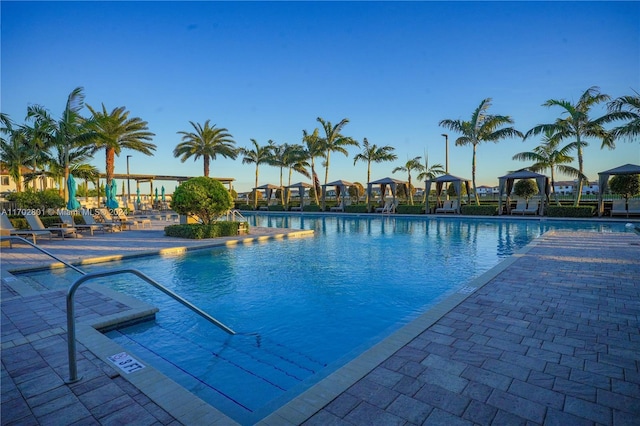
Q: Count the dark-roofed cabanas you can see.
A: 7